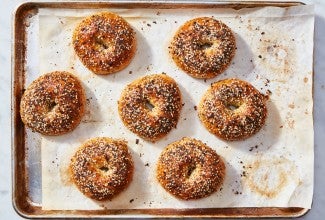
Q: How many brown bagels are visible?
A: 7